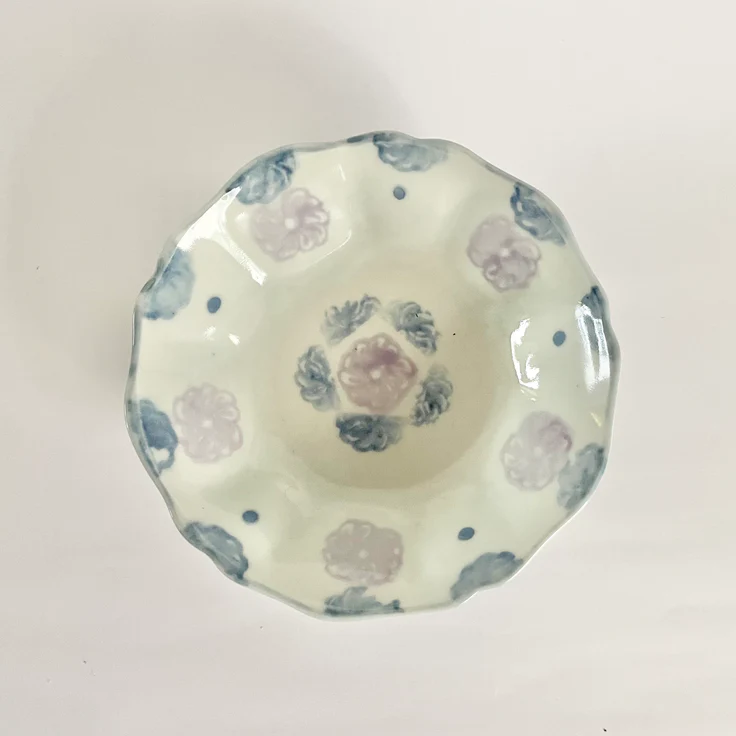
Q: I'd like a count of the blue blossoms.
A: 15